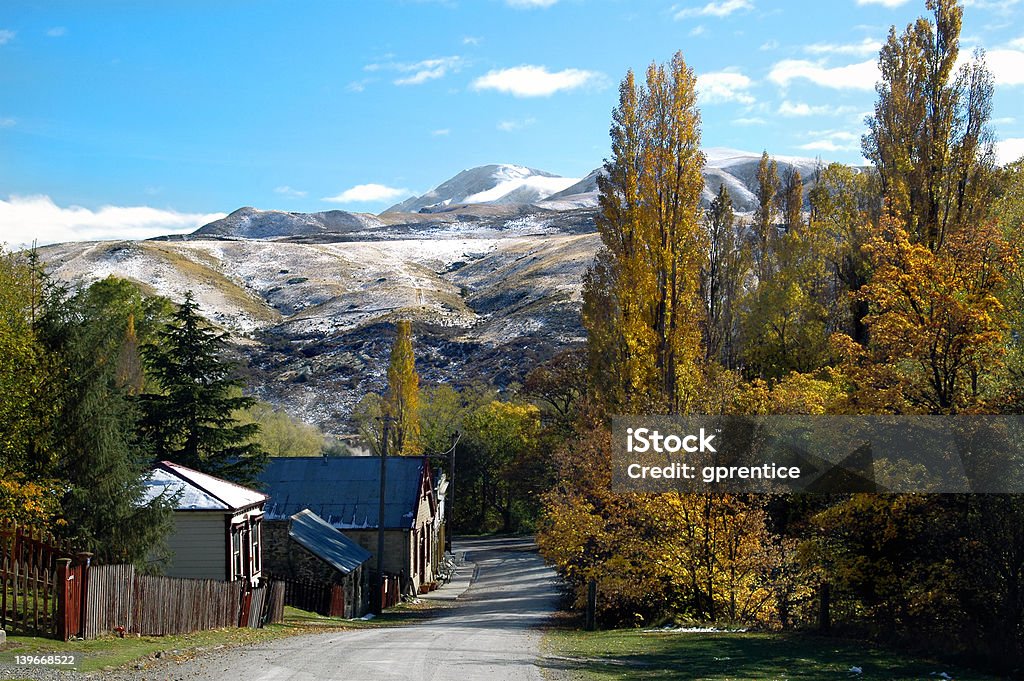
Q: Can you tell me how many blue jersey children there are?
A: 0